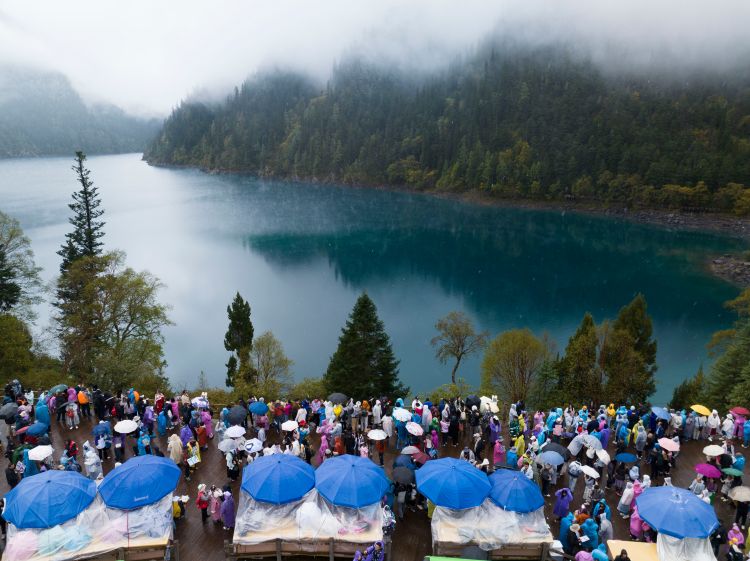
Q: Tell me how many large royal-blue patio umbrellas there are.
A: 7